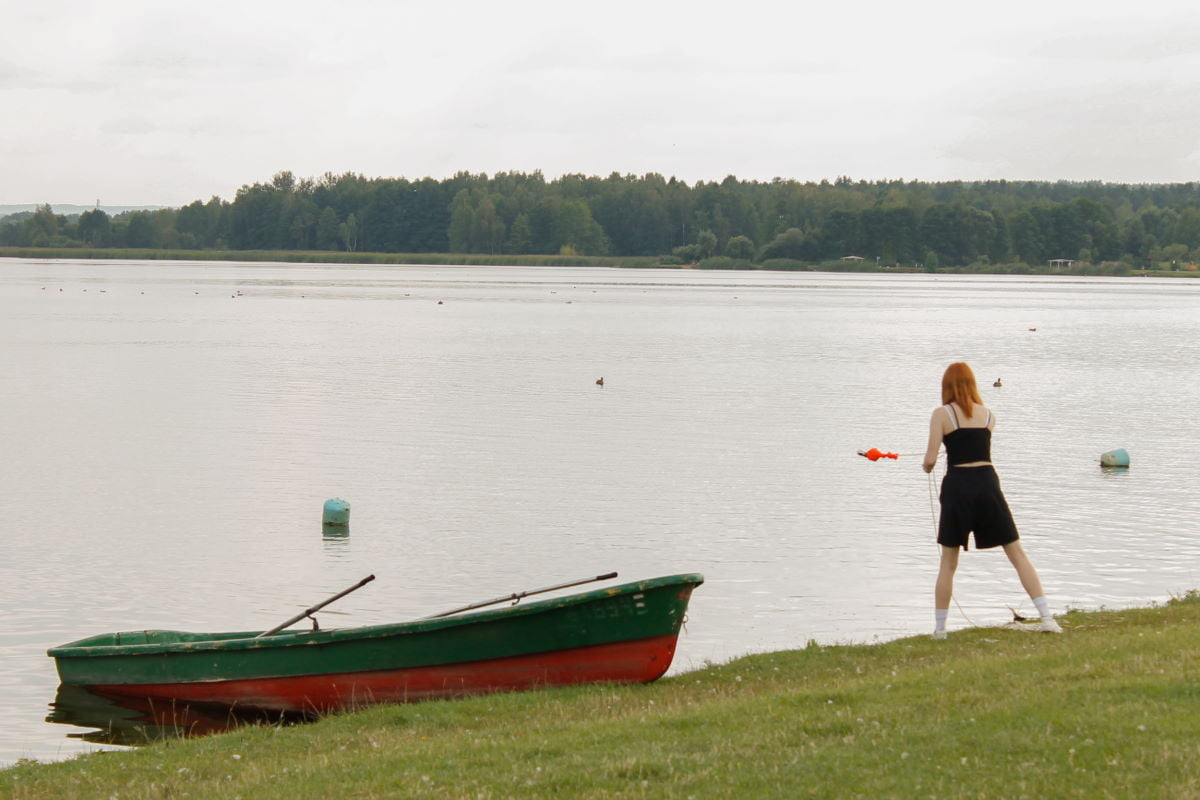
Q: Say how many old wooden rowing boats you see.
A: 1